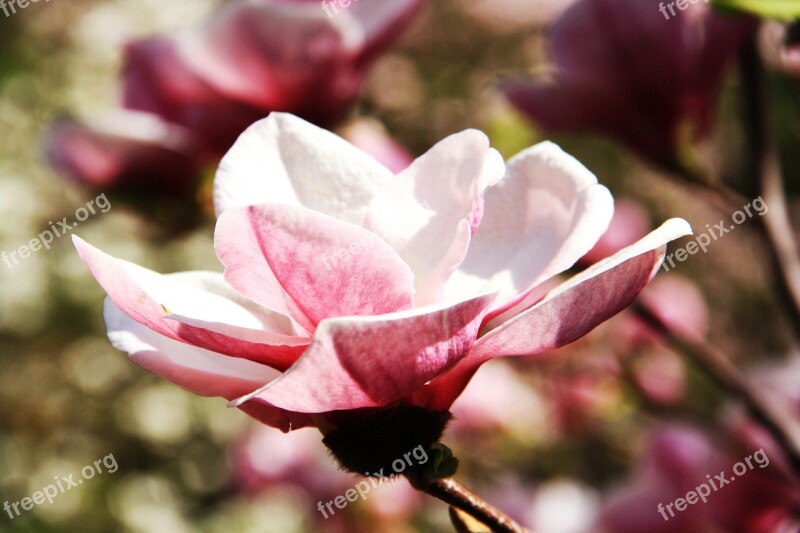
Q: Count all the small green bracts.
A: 1